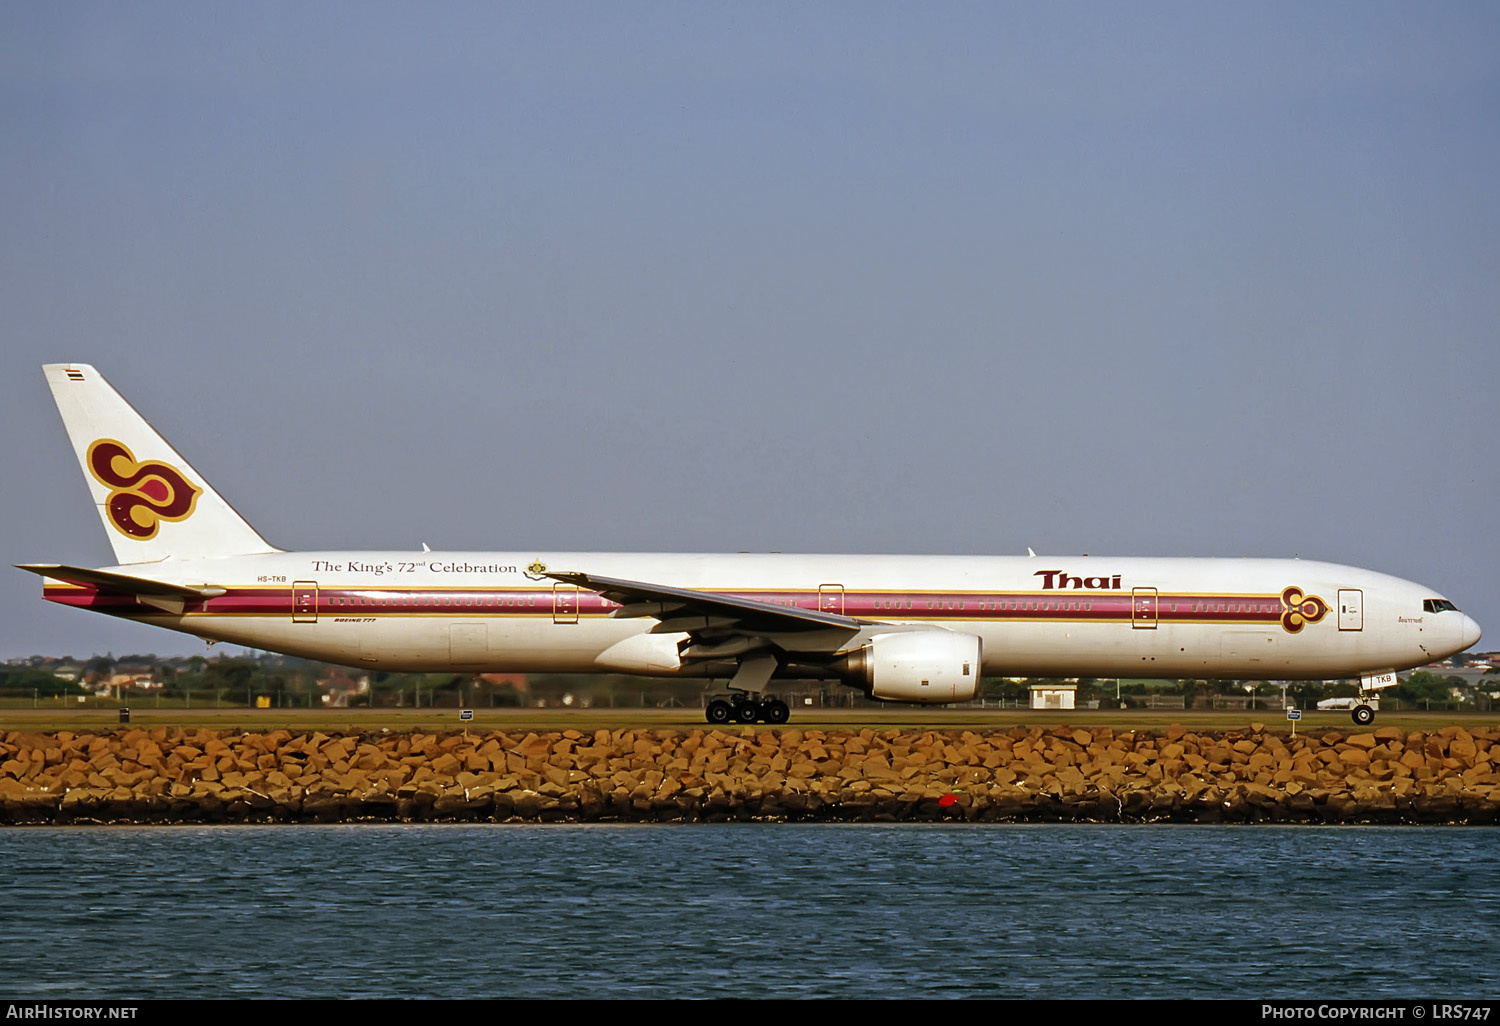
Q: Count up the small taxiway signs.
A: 2